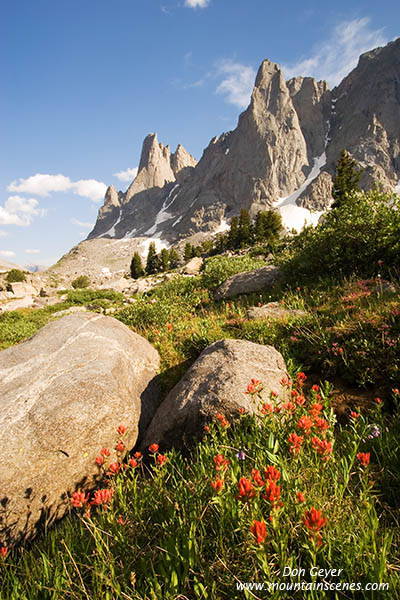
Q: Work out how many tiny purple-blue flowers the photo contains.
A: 2